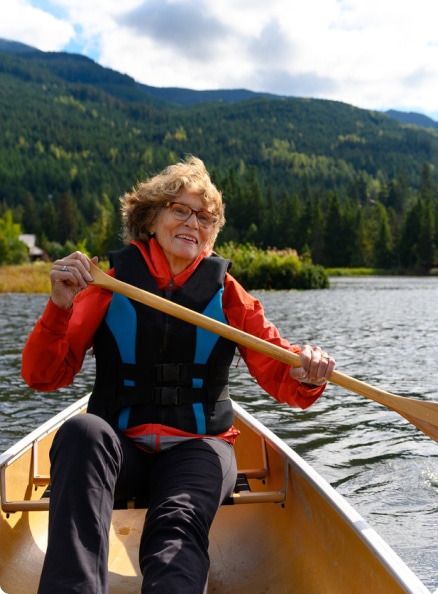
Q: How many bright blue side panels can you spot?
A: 2